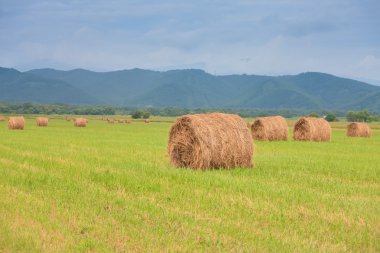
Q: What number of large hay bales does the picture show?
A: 4